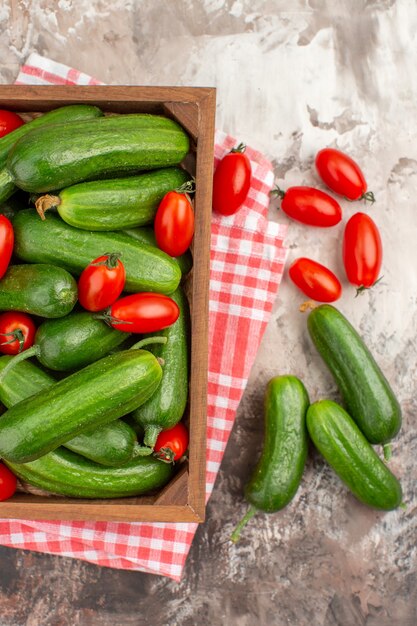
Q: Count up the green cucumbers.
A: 14